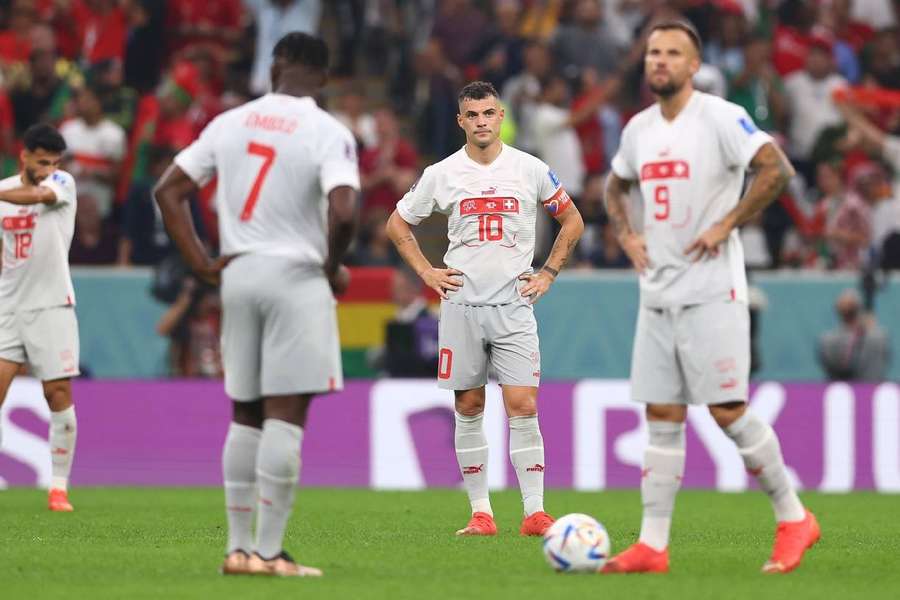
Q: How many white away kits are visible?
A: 4